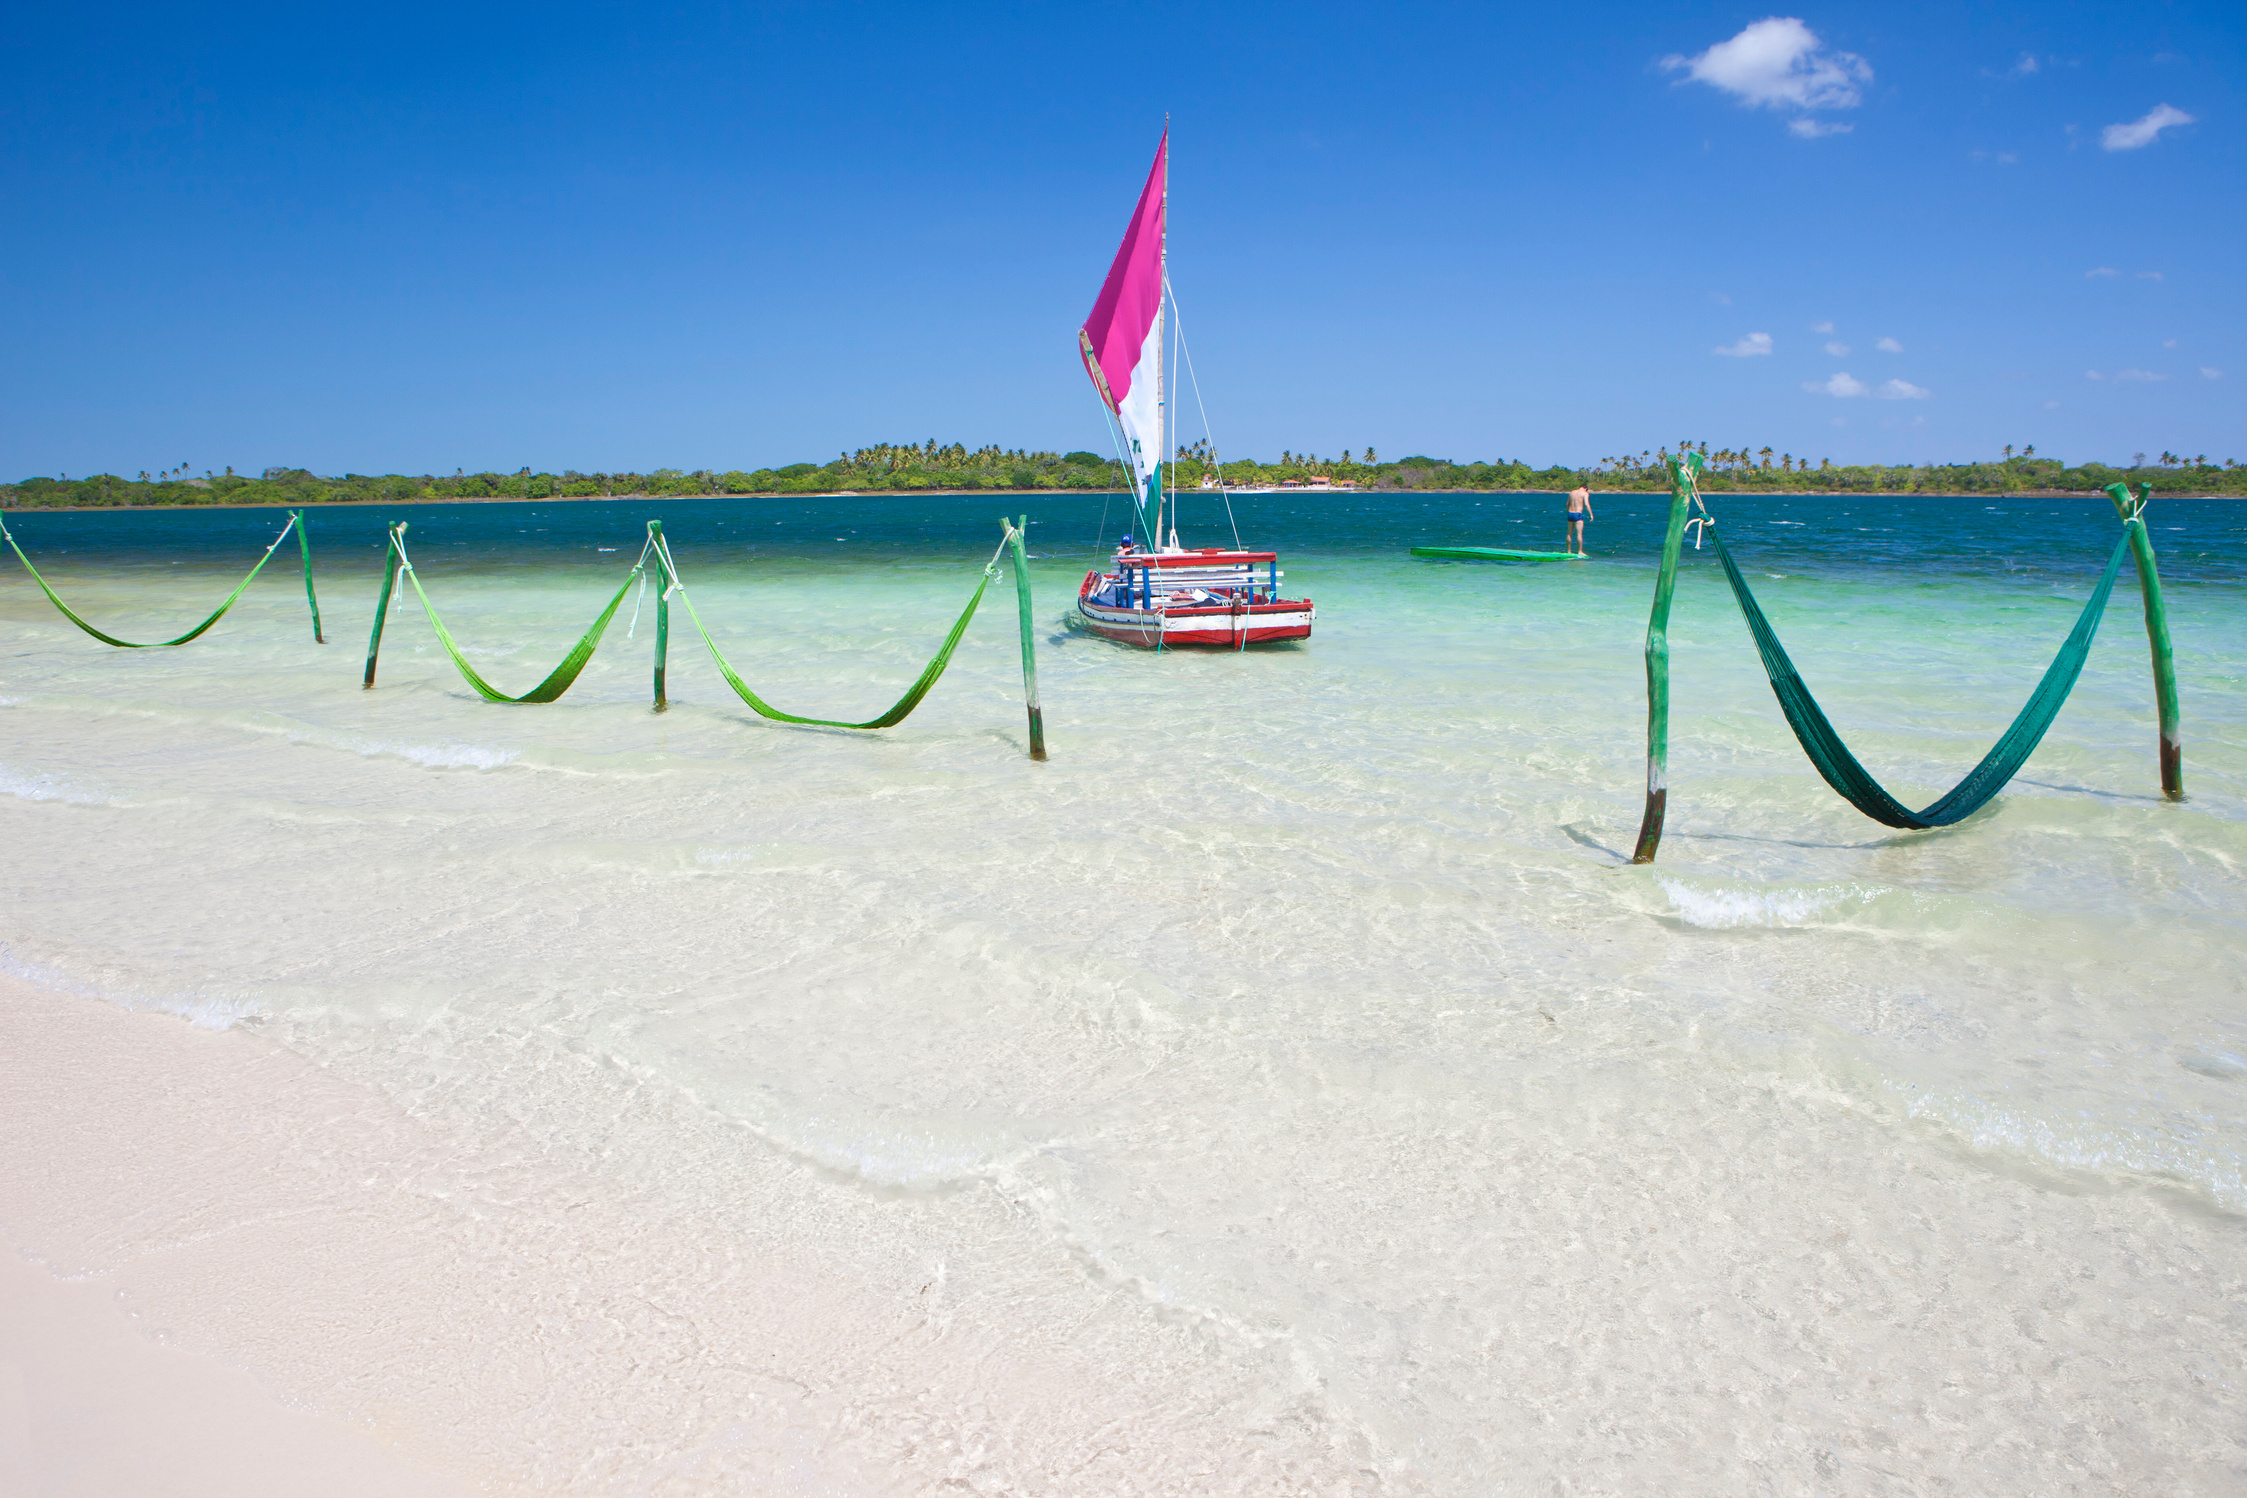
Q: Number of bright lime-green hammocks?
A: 3